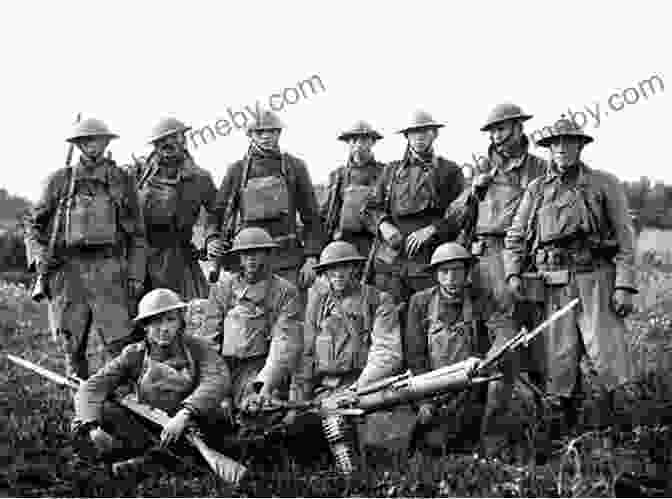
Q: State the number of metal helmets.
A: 11